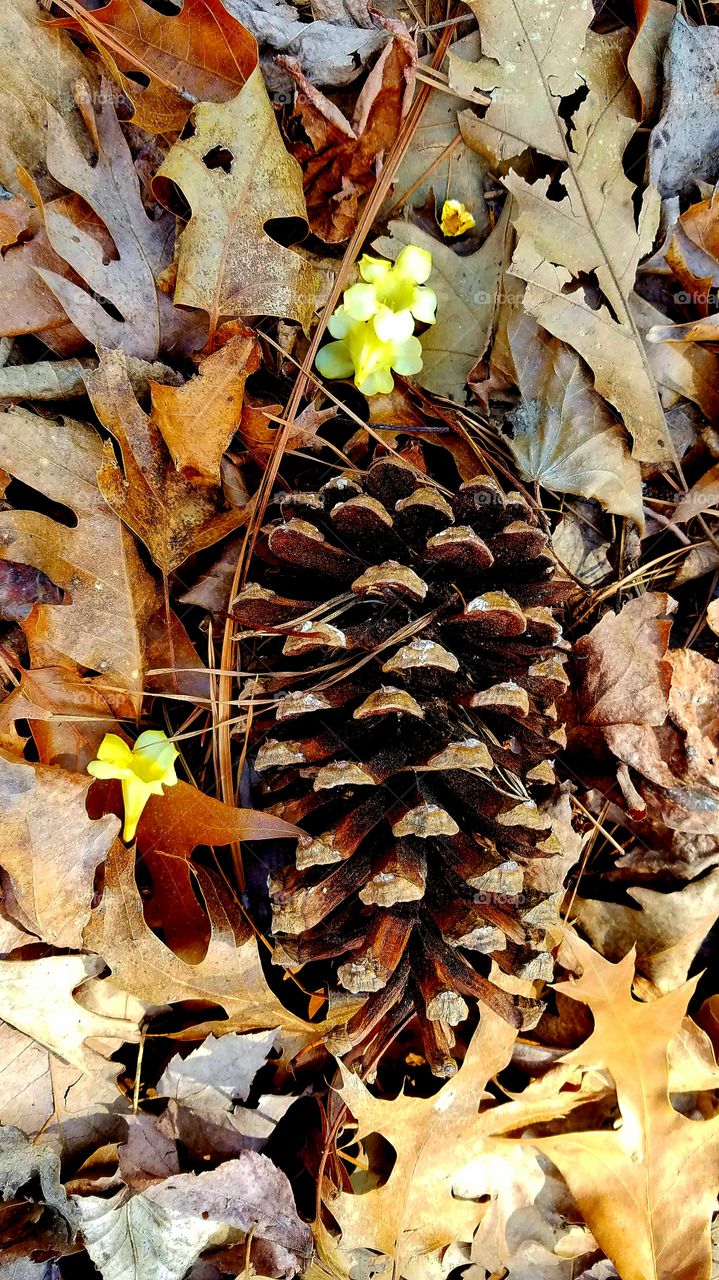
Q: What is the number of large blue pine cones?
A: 0